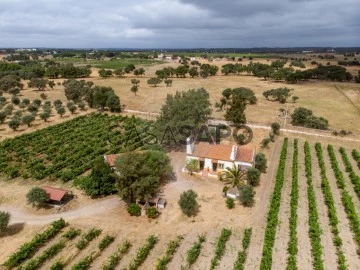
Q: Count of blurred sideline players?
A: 0